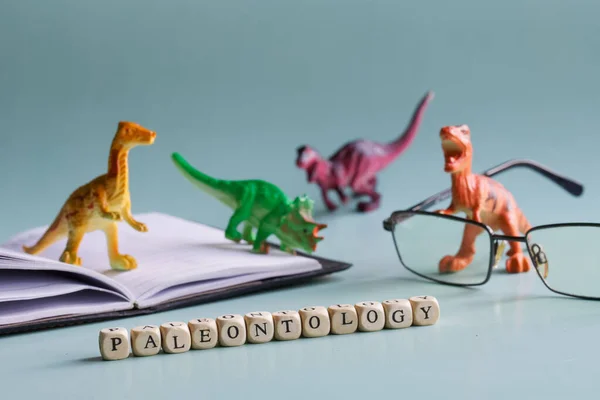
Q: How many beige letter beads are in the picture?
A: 12